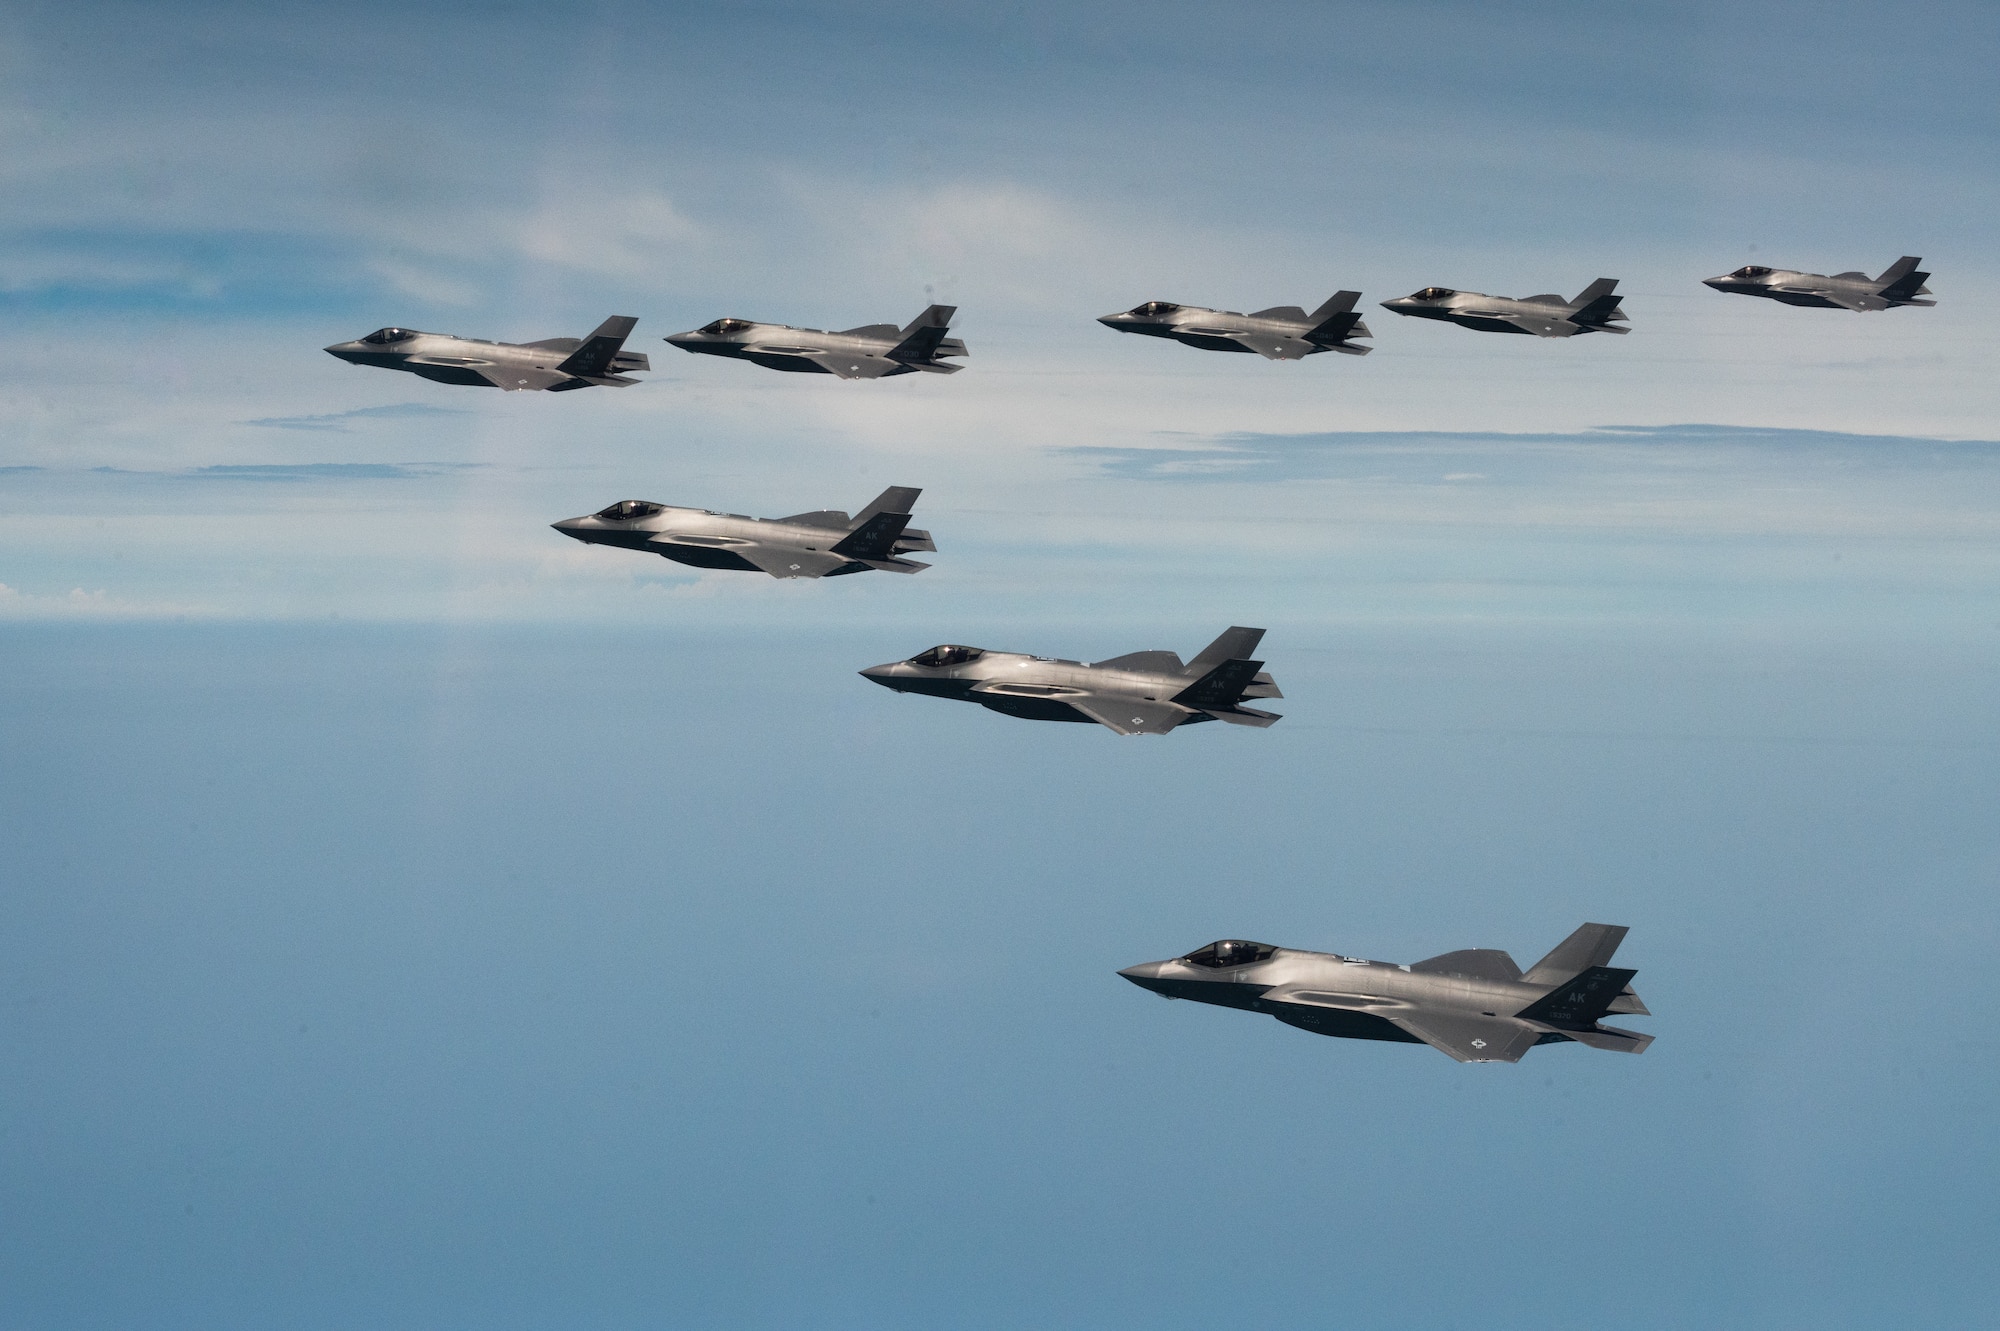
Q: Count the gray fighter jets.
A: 8